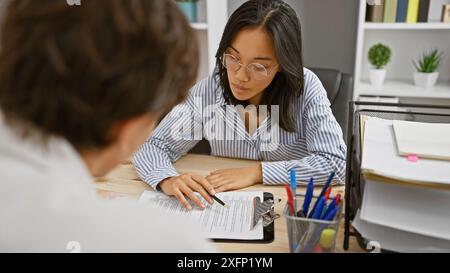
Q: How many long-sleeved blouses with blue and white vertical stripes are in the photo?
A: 1